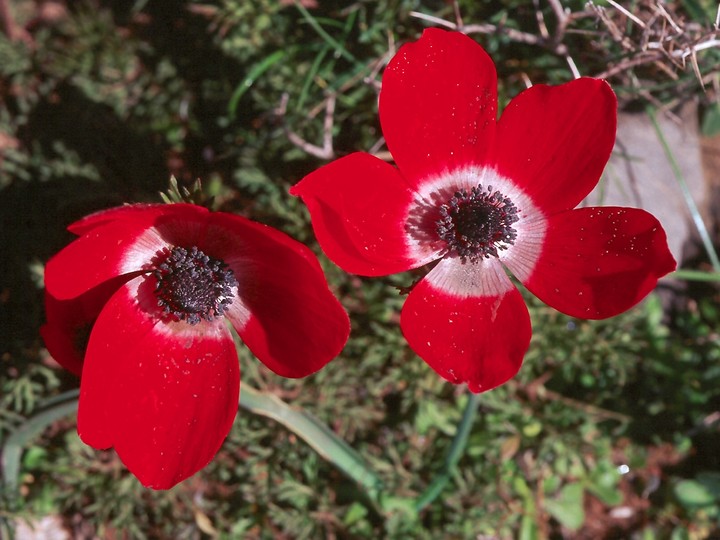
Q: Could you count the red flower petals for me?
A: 10